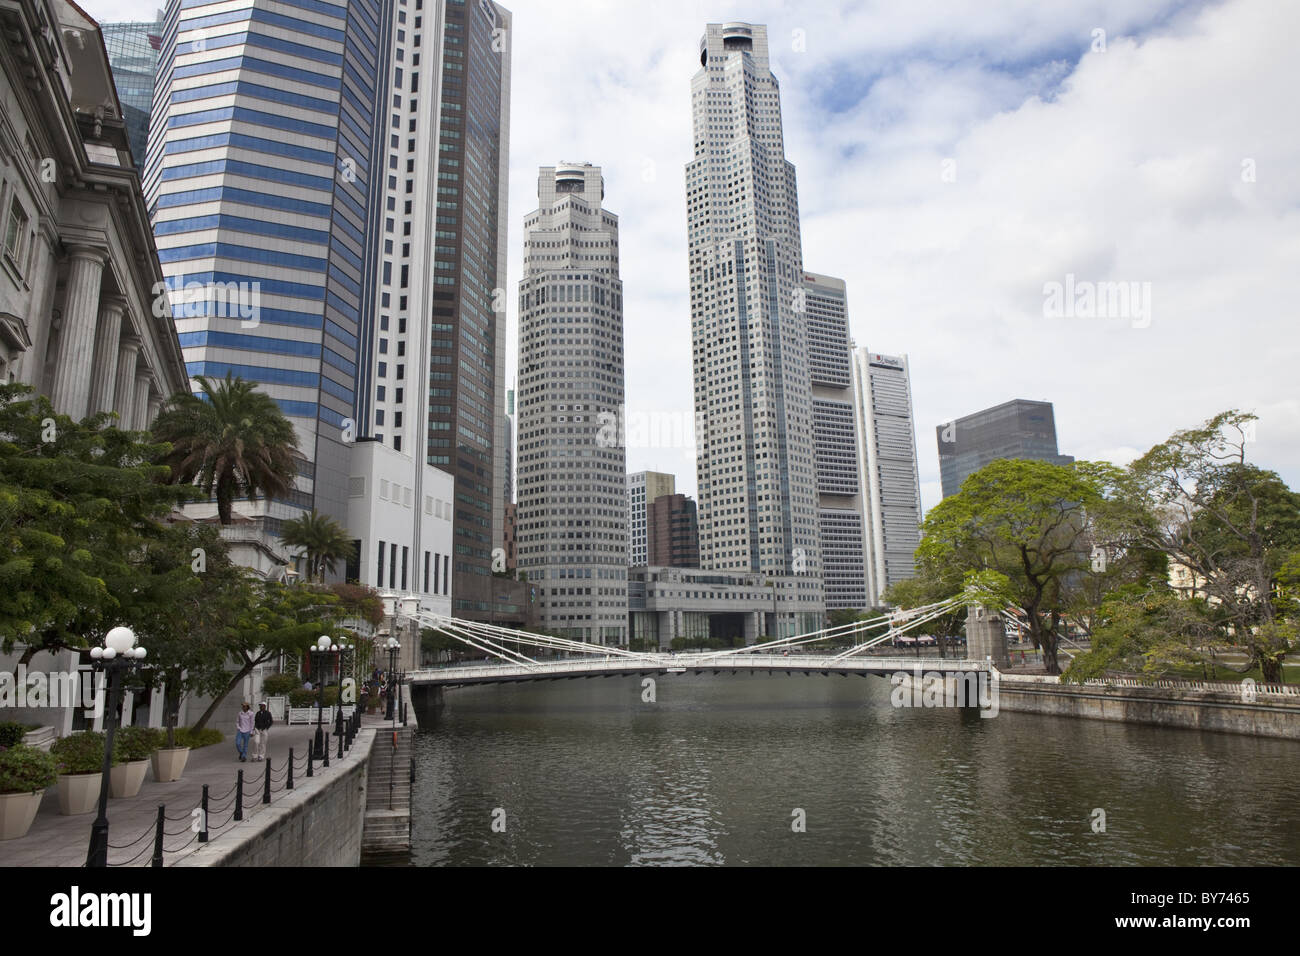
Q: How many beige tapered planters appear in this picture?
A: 4